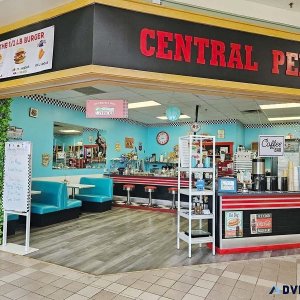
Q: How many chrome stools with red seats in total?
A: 3